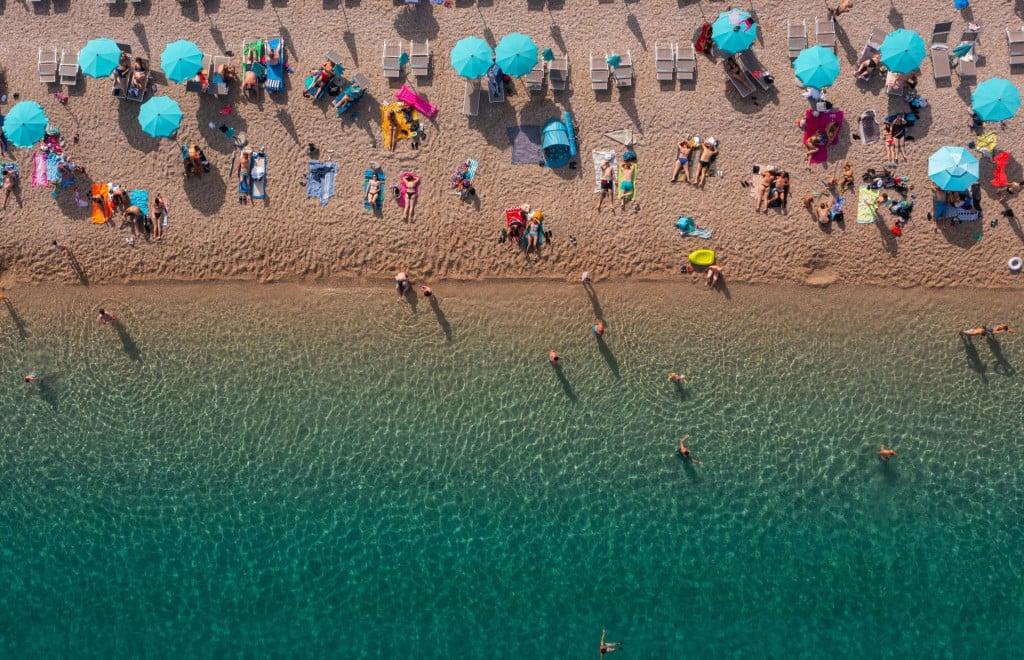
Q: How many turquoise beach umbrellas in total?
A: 11